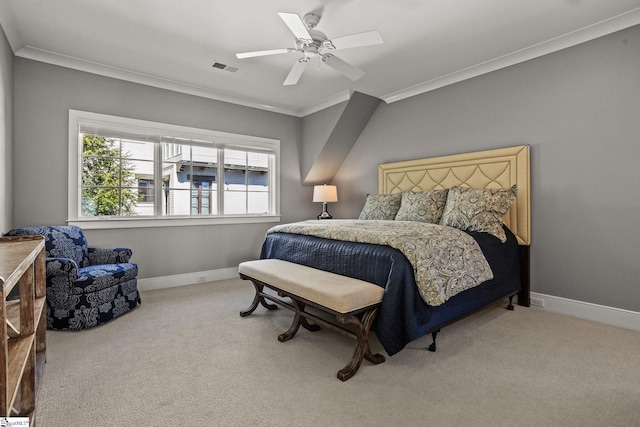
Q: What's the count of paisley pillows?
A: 3